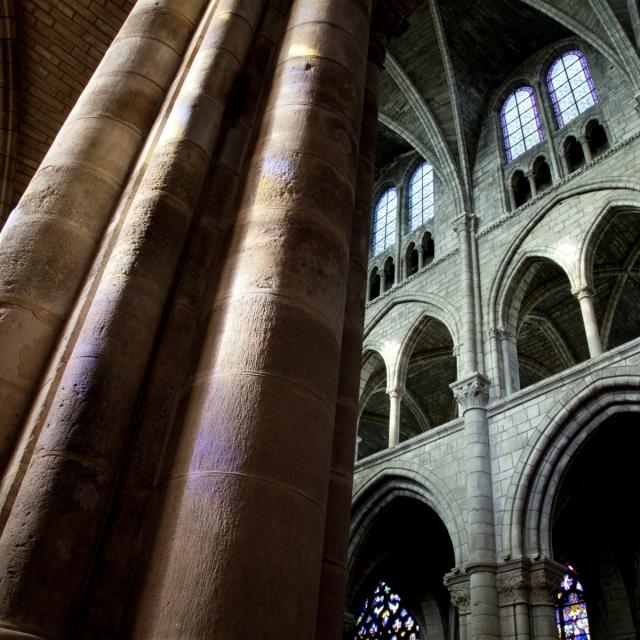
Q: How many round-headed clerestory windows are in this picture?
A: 4